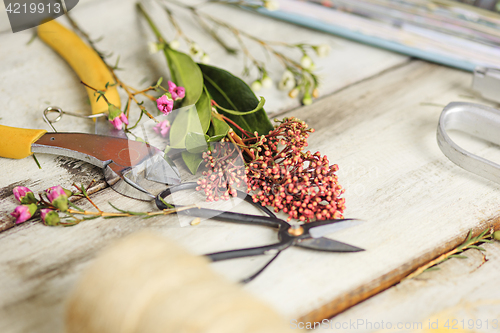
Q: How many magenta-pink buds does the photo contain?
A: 8